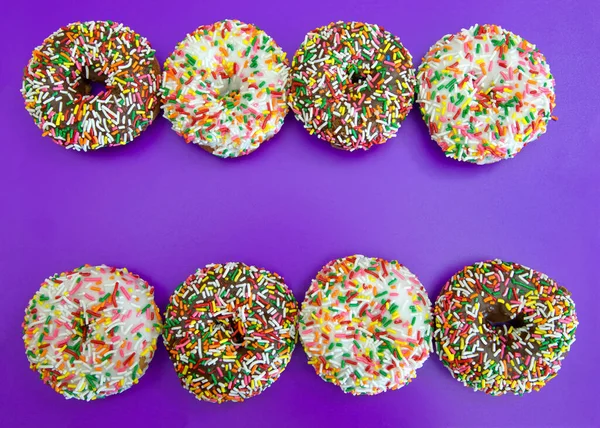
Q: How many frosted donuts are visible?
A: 8